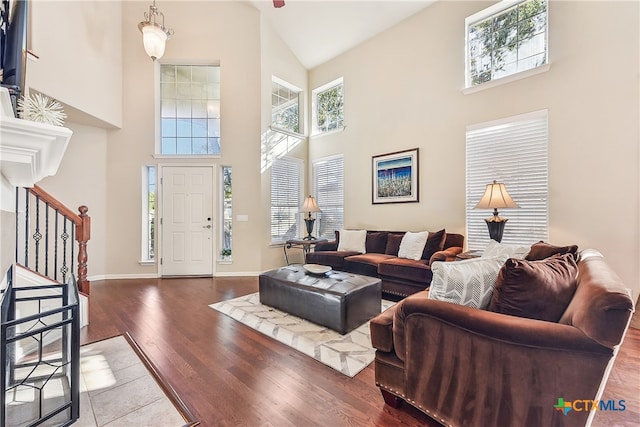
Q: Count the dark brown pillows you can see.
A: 5